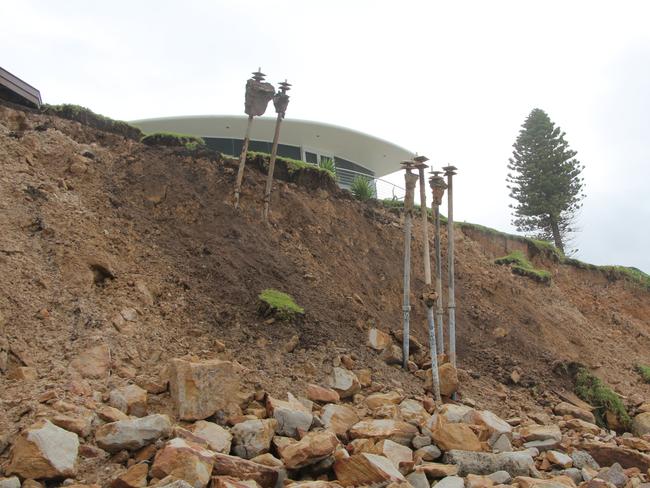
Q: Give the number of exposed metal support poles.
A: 6